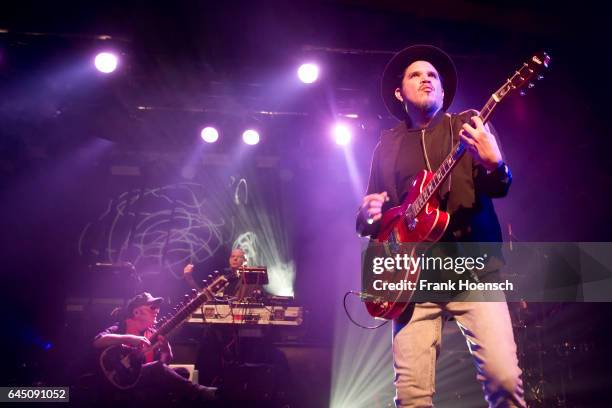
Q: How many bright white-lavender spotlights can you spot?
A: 5